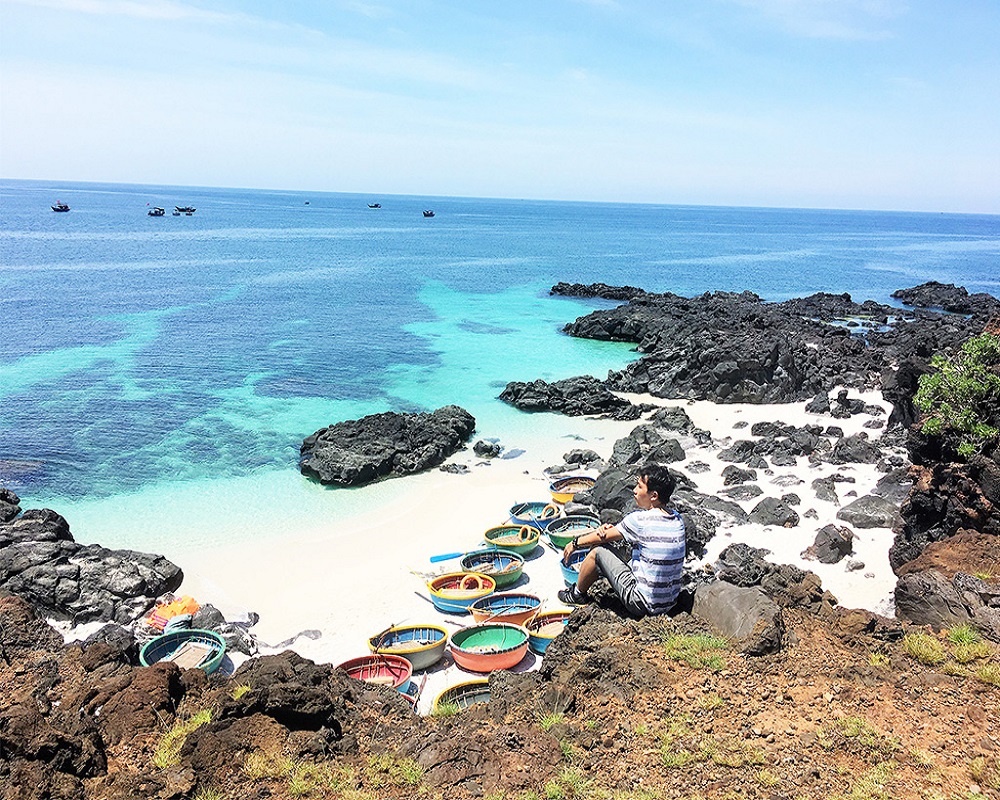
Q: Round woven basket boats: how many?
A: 14